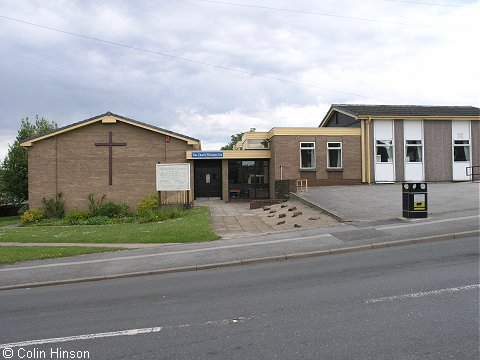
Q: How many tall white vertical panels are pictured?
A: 3